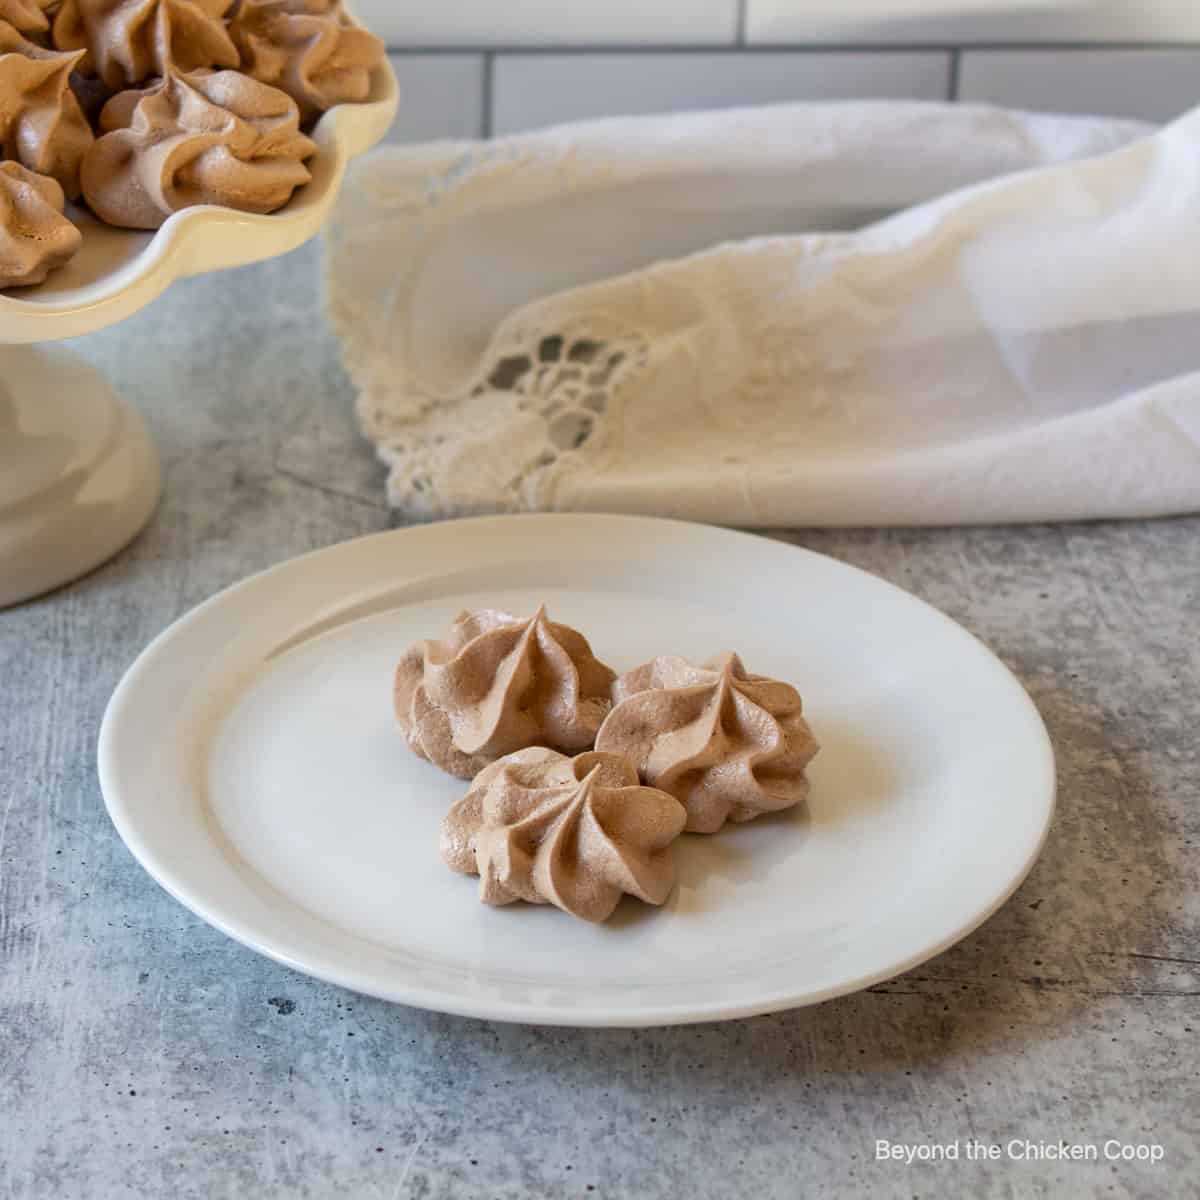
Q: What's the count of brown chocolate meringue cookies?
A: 9